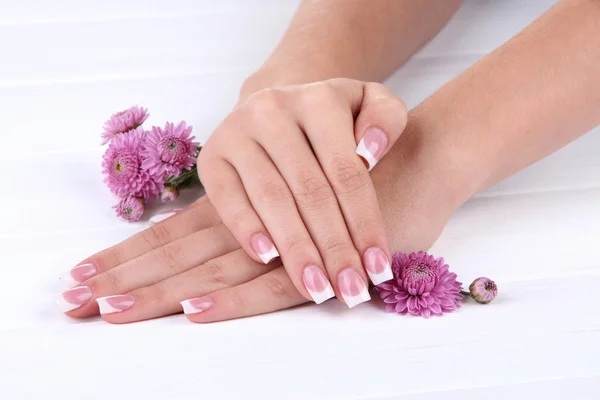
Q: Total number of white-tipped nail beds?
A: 10